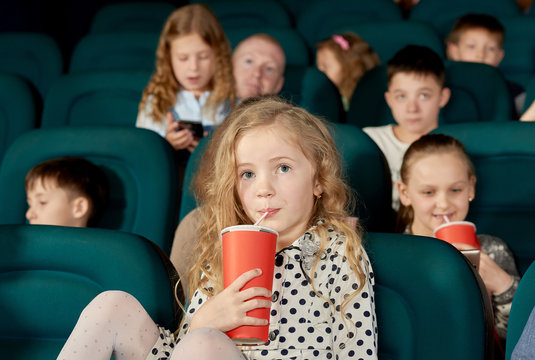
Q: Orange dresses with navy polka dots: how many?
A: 0